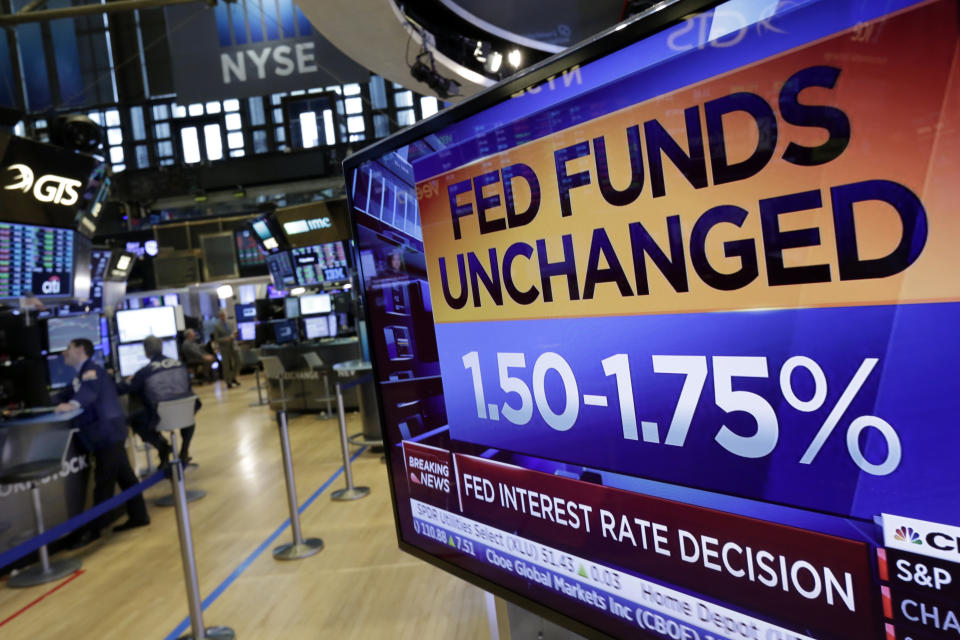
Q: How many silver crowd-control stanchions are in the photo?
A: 3